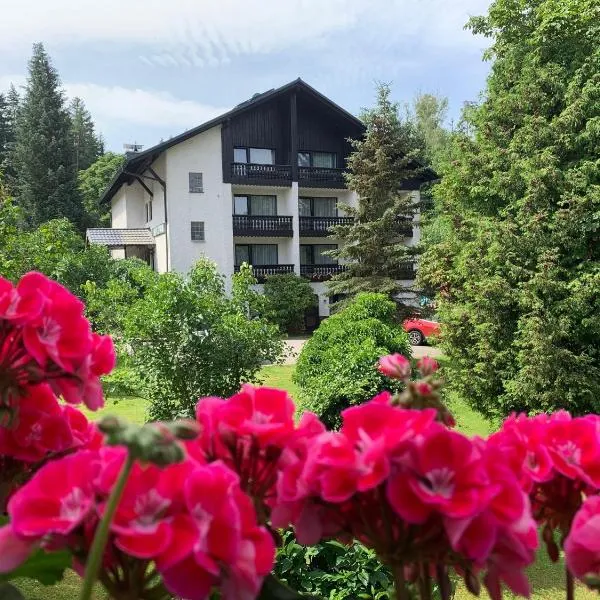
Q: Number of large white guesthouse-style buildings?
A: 1